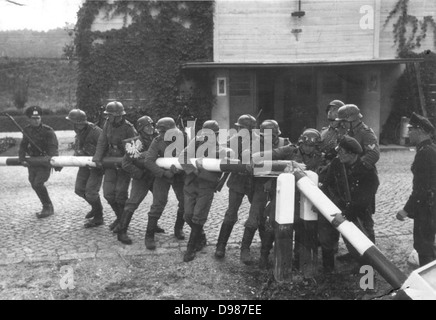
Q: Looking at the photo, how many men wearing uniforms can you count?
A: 13